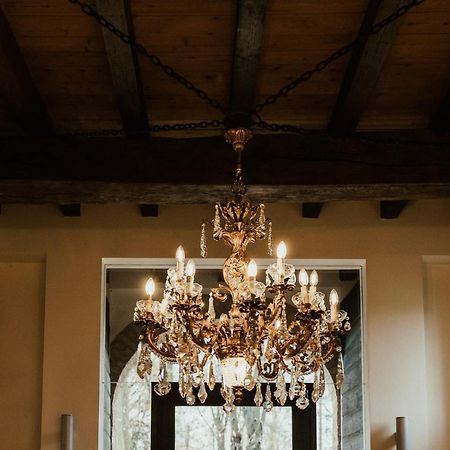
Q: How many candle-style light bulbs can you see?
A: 8